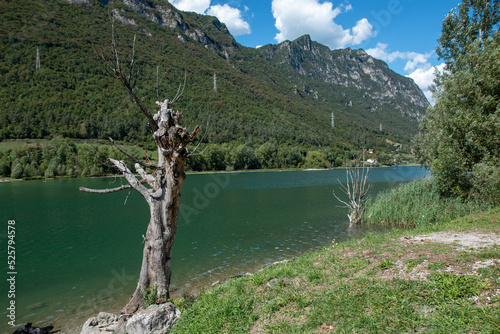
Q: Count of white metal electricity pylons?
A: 4